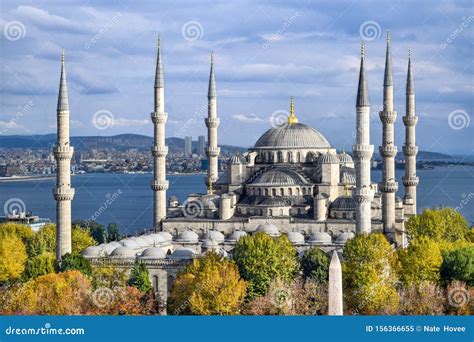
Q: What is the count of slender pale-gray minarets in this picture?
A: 6